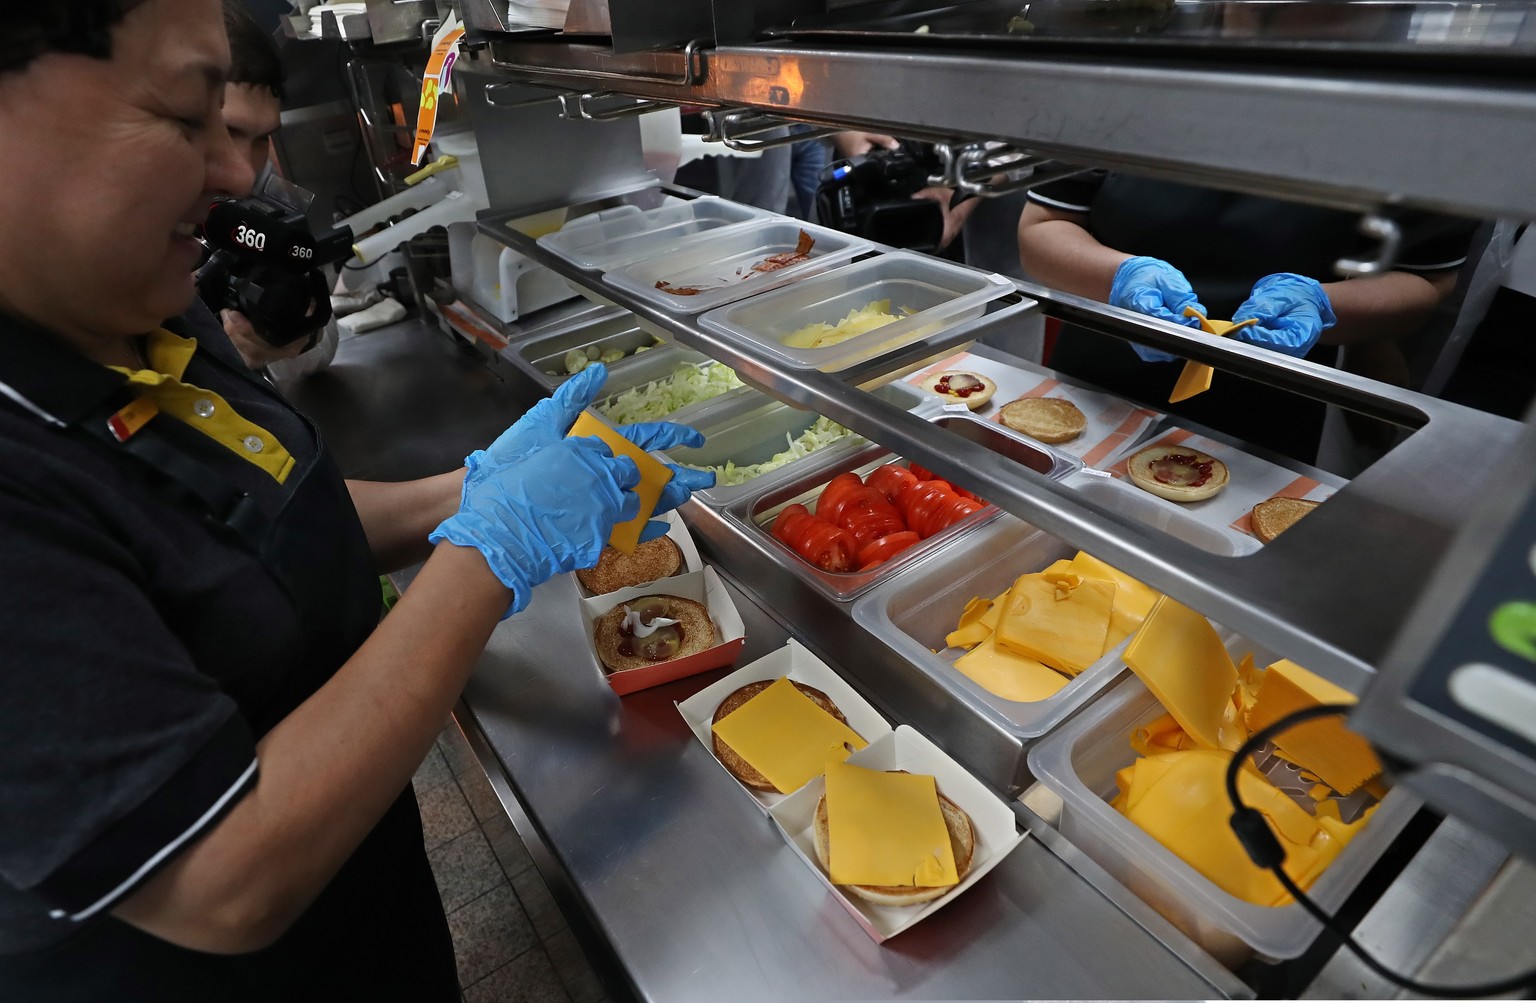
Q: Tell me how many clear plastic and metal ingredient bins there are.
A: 9